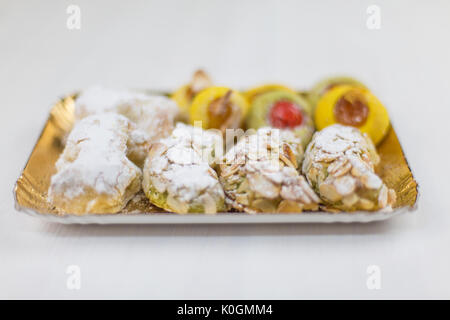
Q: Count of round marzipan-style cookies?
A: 6